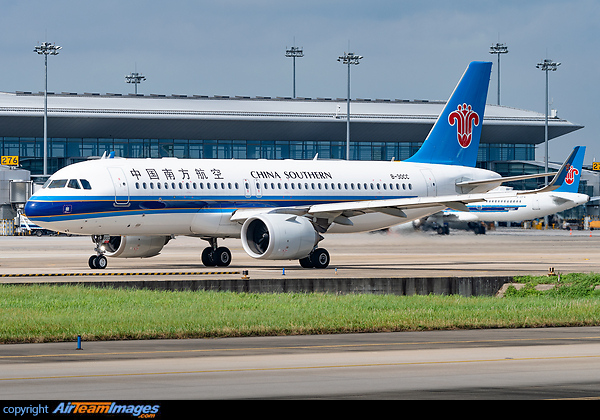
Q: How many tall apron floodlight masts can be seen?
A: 6